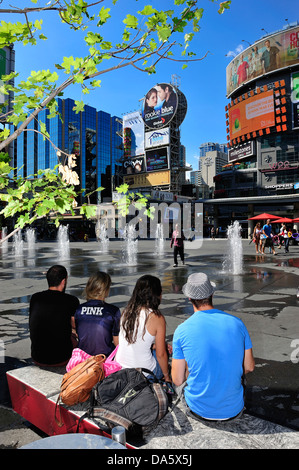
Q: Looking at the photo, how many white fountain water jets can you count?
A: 8